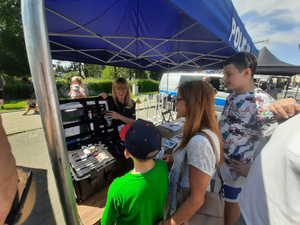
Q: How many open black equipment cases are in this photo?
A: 1